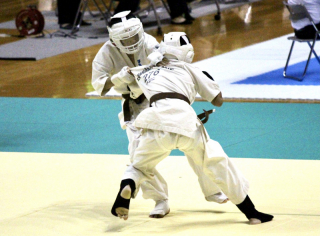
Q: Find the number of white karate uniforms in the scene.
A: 2